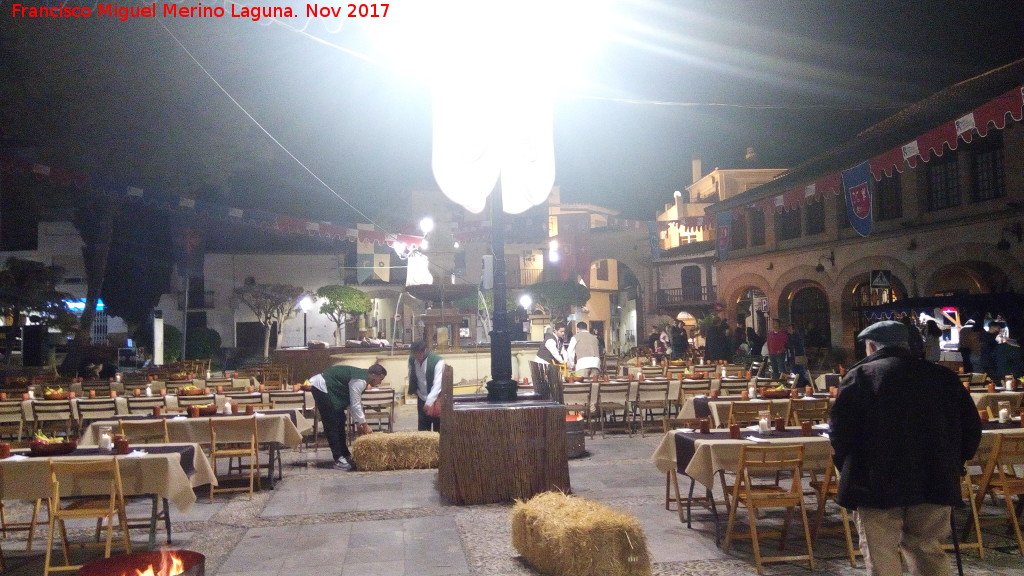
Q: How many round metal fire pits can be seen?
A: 2